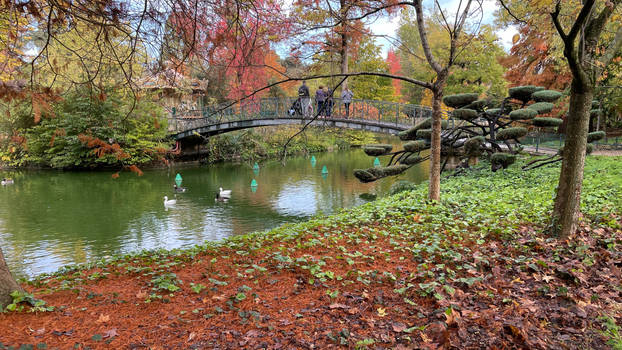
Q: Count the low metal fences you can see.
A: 1